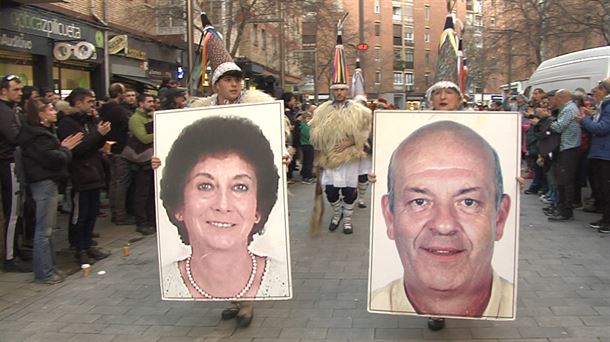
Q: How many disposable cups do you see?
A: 2